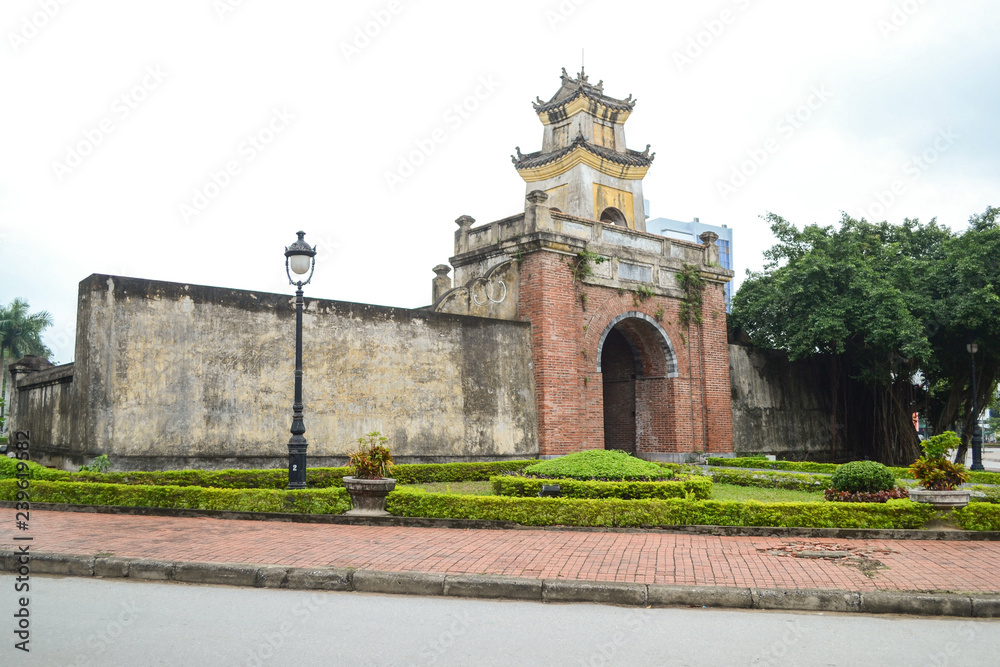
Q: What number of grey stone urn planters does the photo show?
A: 2